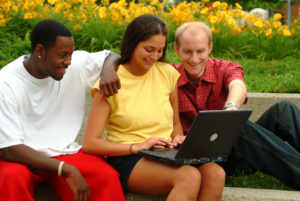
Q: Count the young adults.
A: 3